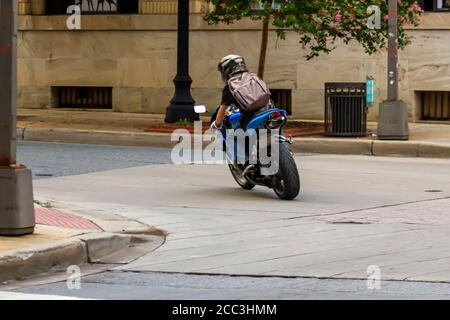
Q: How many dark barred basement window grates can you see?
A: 3